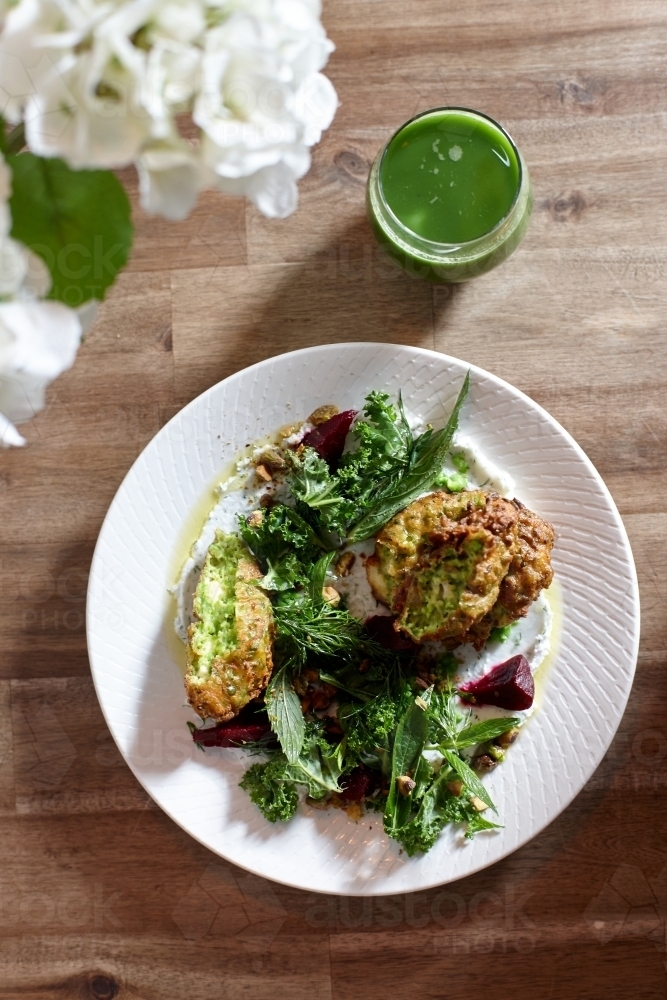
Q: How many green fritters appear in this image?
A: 3